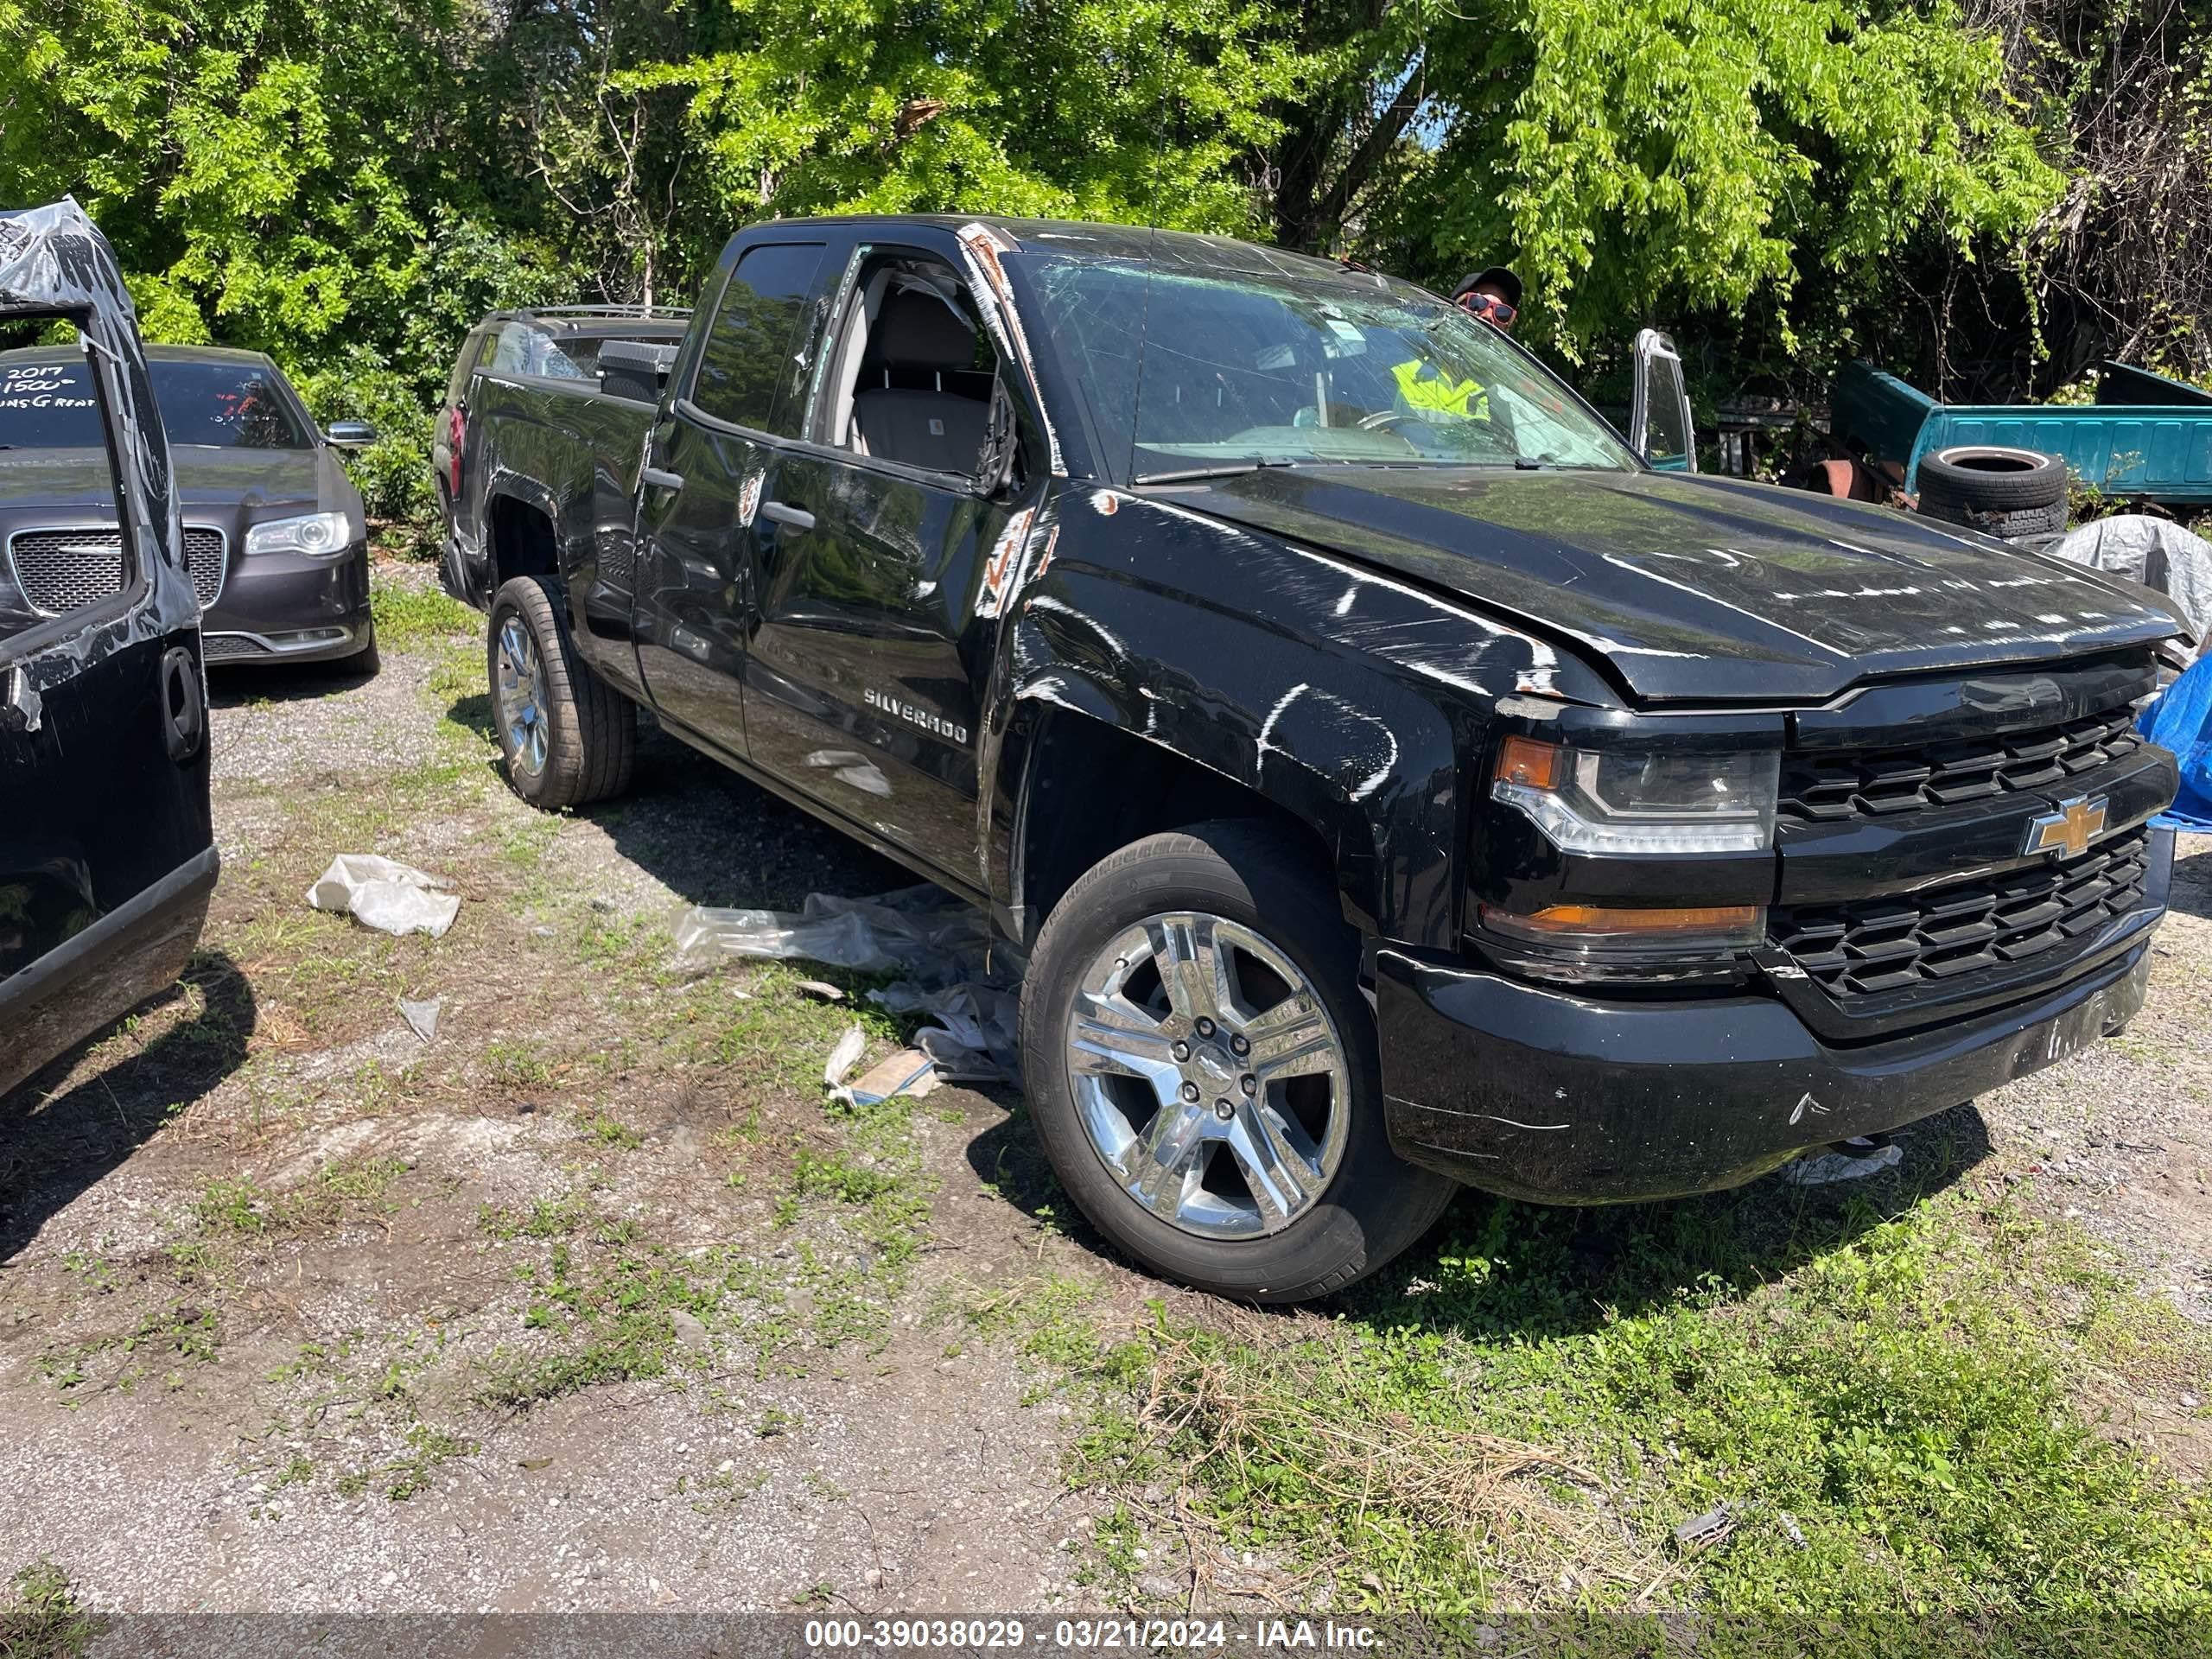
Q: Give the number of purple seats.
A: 0